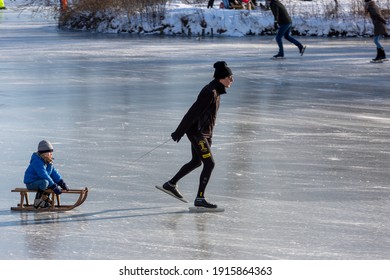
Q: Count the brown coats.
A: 1